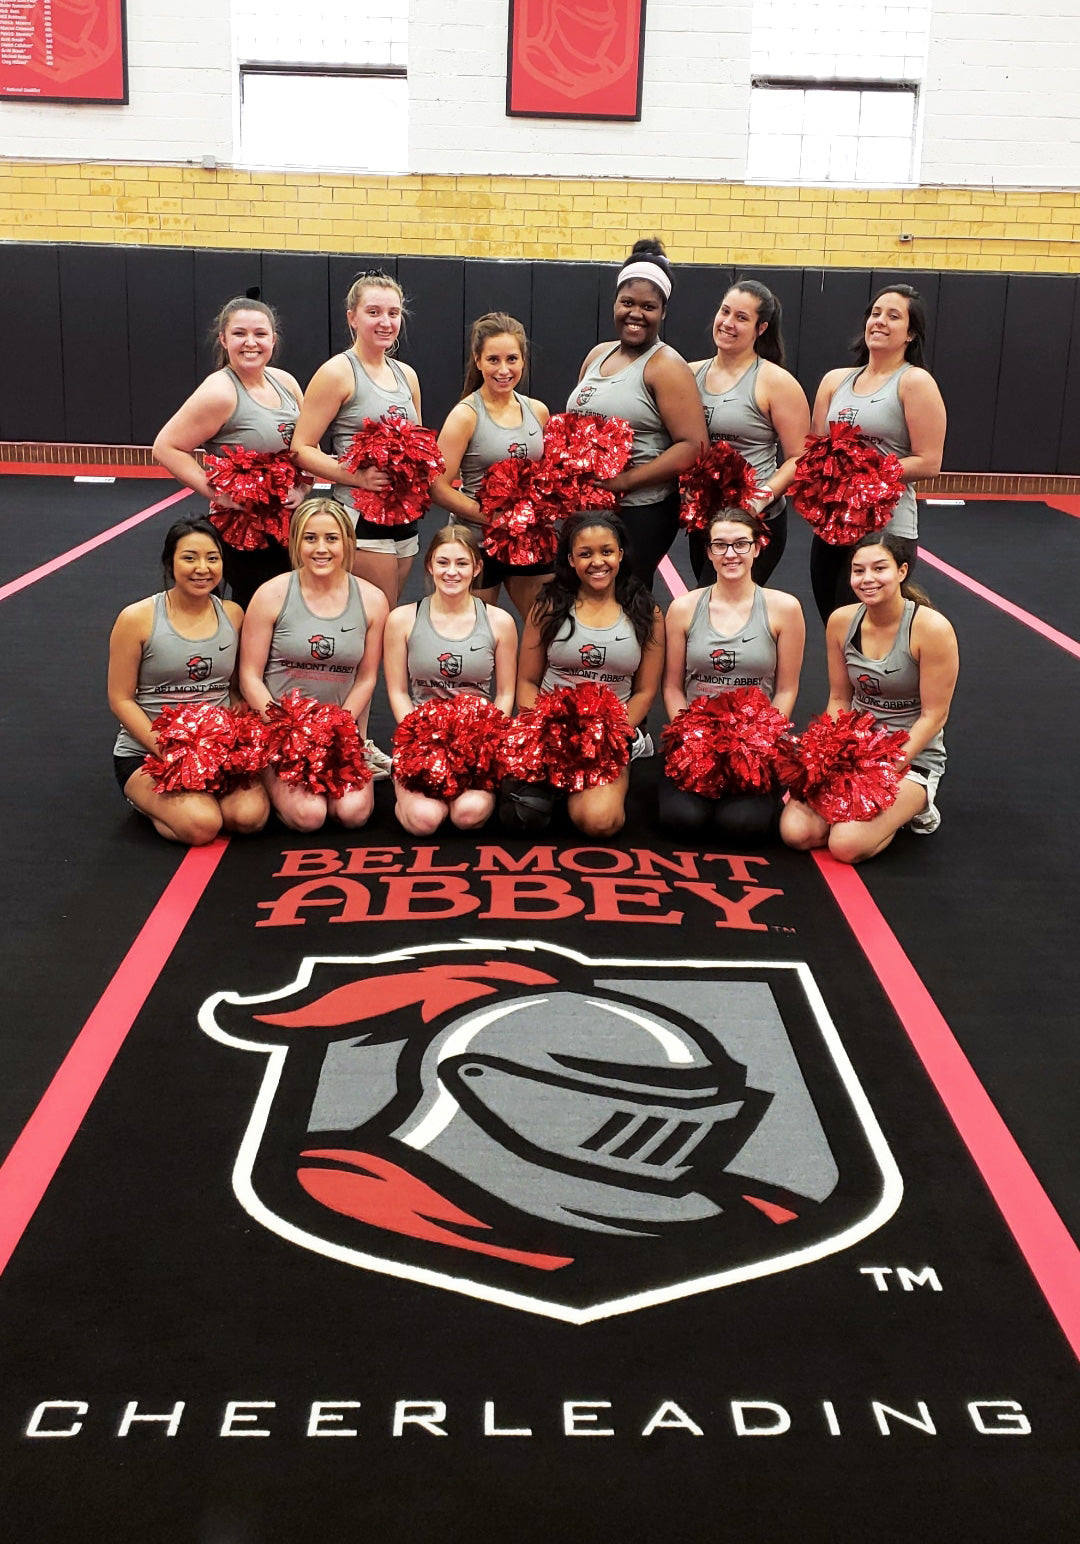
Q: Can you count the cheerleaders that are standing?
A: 6